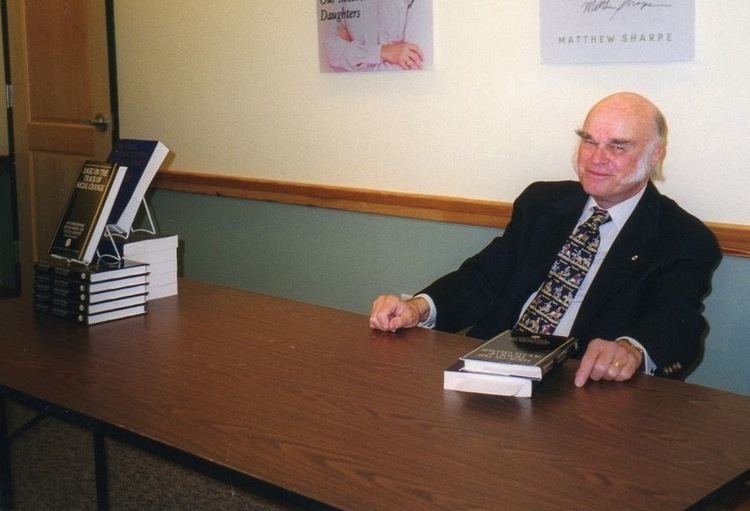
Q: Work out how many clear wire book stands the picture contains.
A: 2